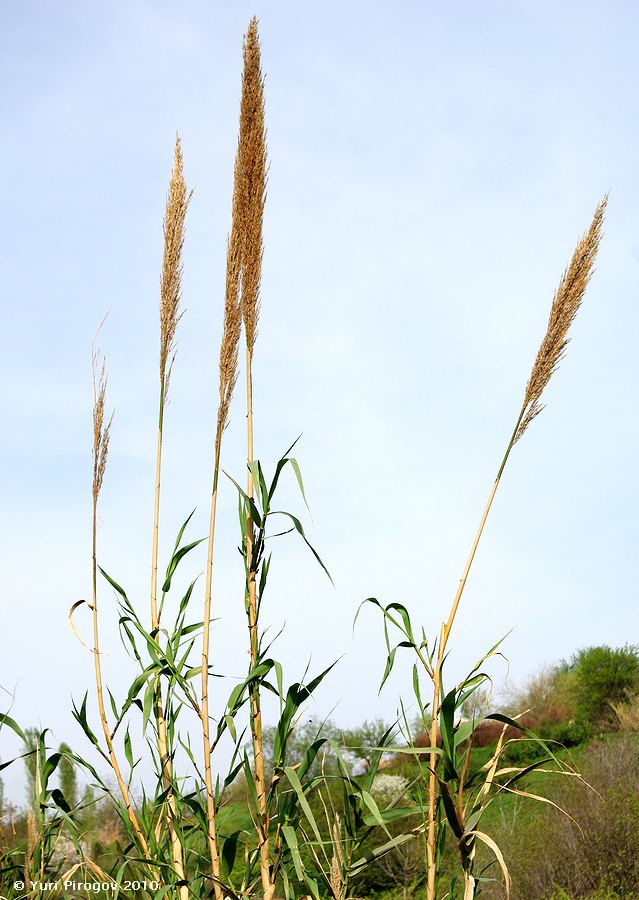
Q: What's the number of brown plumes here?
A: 5